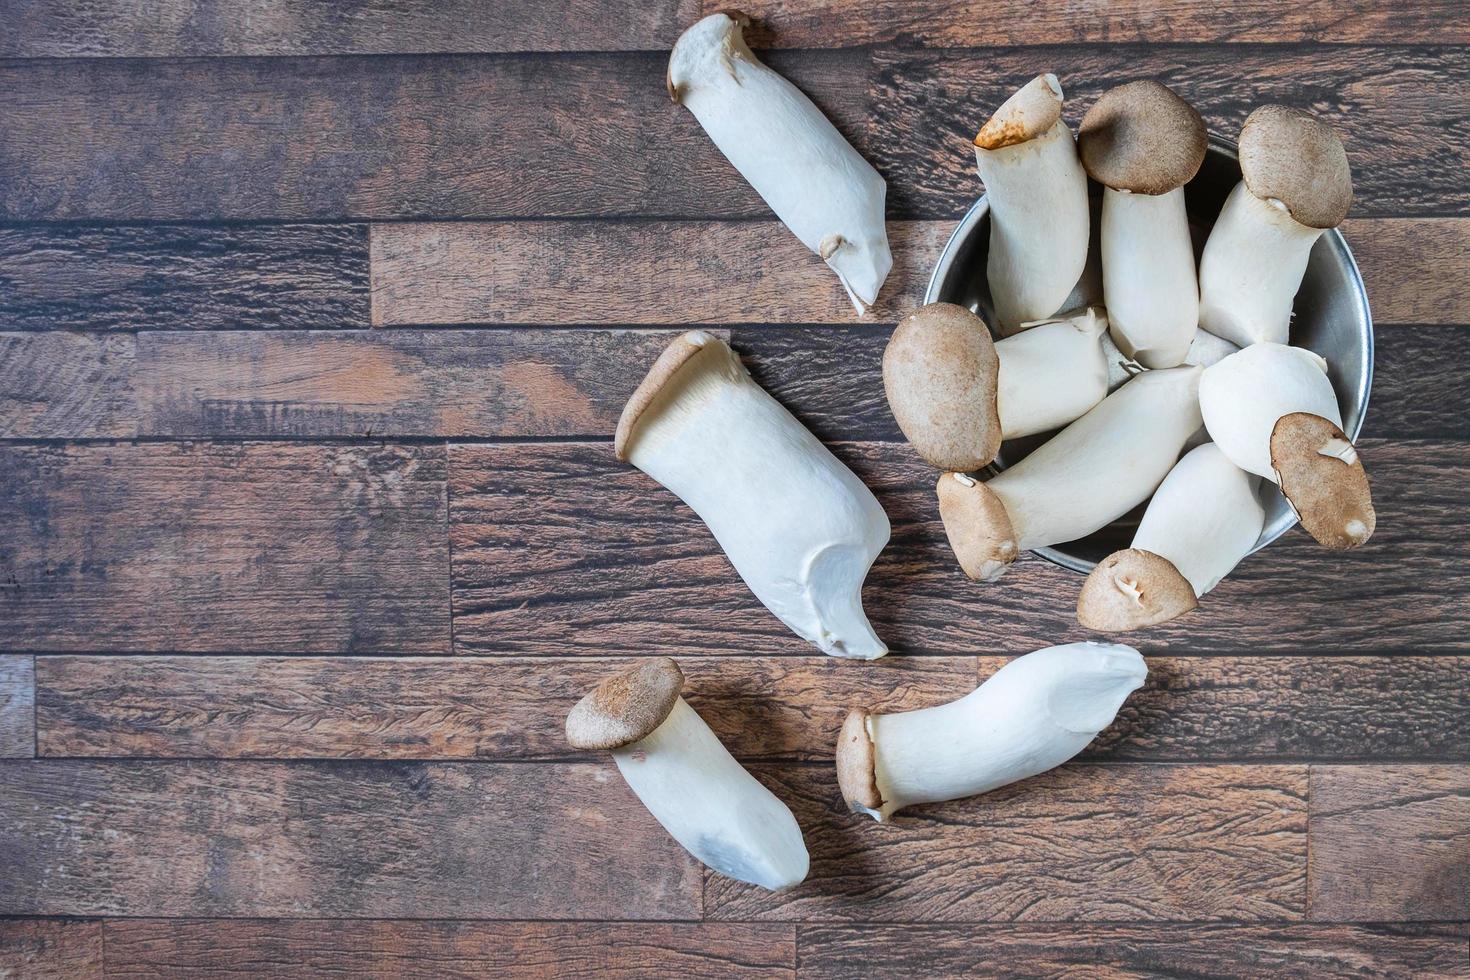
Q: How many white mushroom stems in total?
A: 11